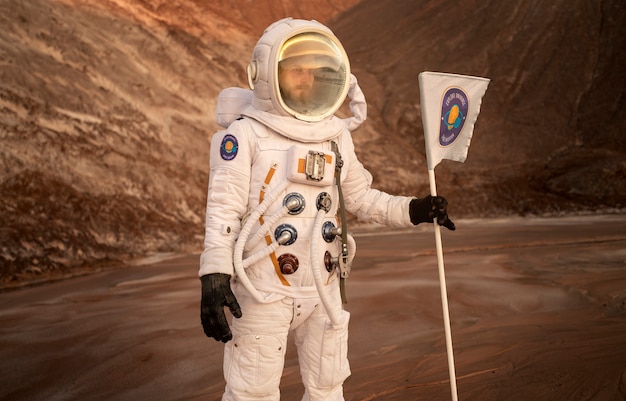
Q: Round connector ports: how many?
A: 6